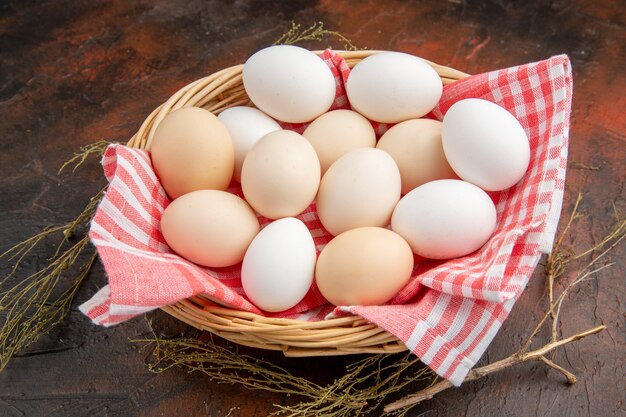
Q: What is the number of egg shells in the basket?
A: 13